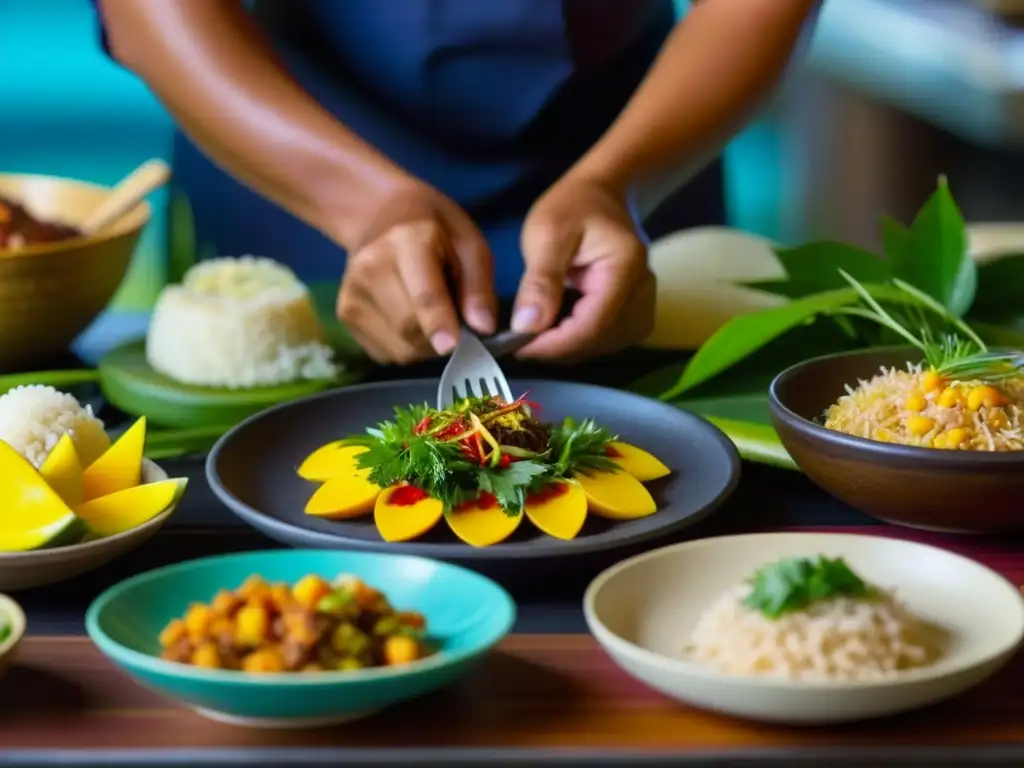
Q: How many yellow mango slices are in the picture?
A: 11